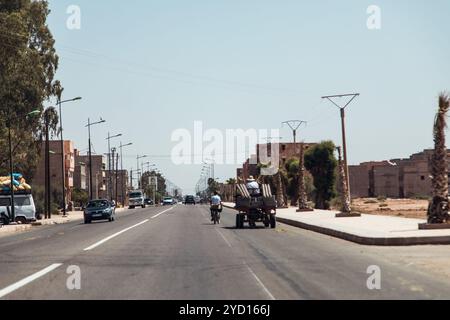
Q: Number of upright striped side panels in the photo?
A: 2